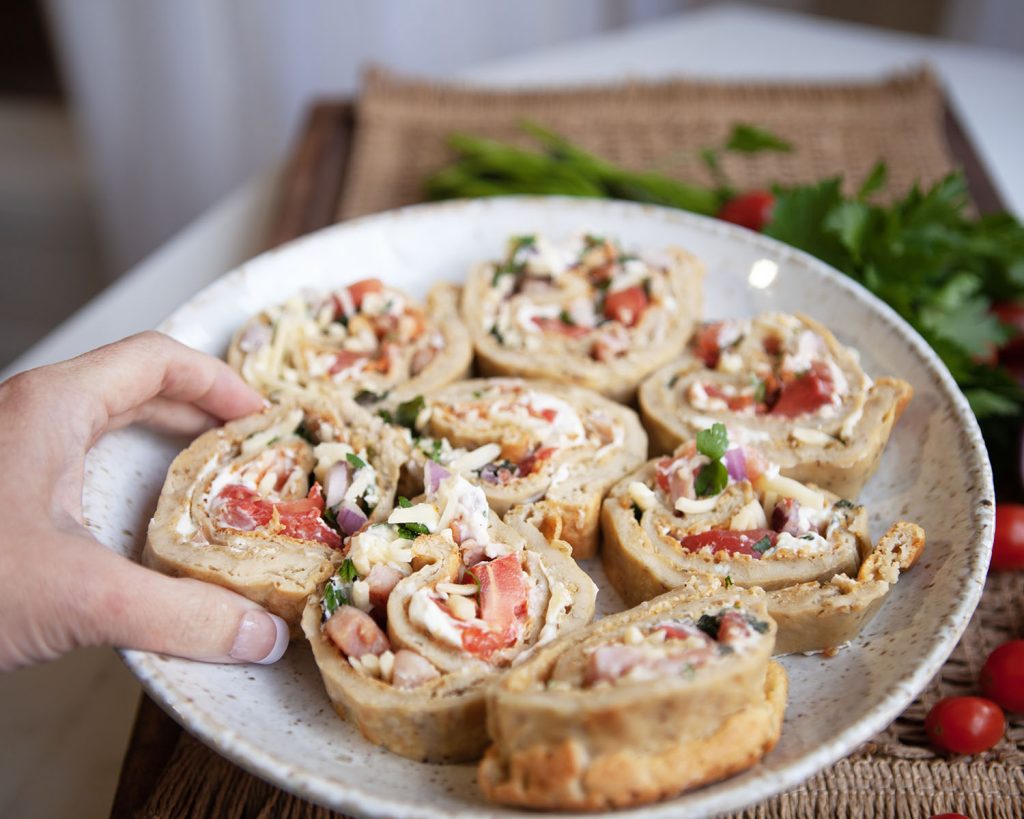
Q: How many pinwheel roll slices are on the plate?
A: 8